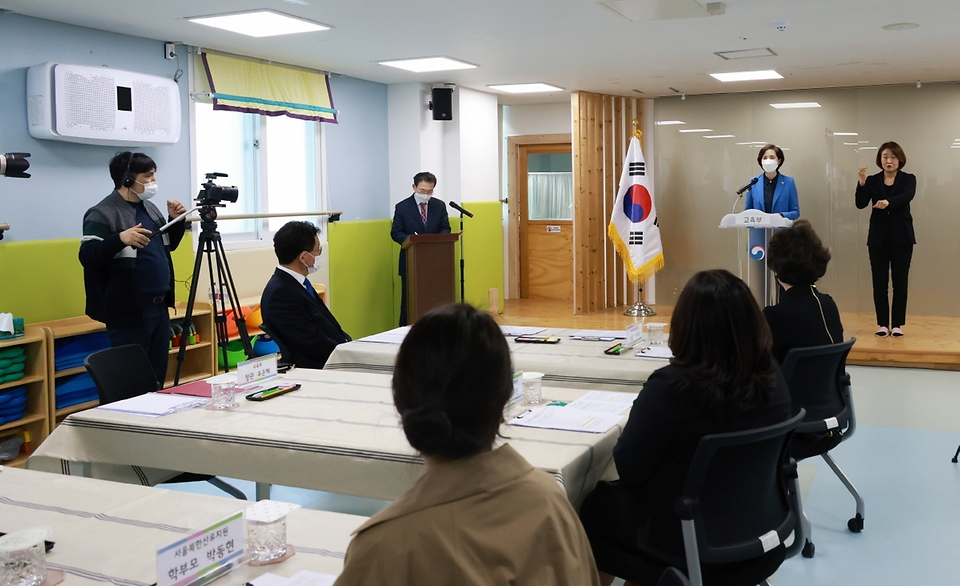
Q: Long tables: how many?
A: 3